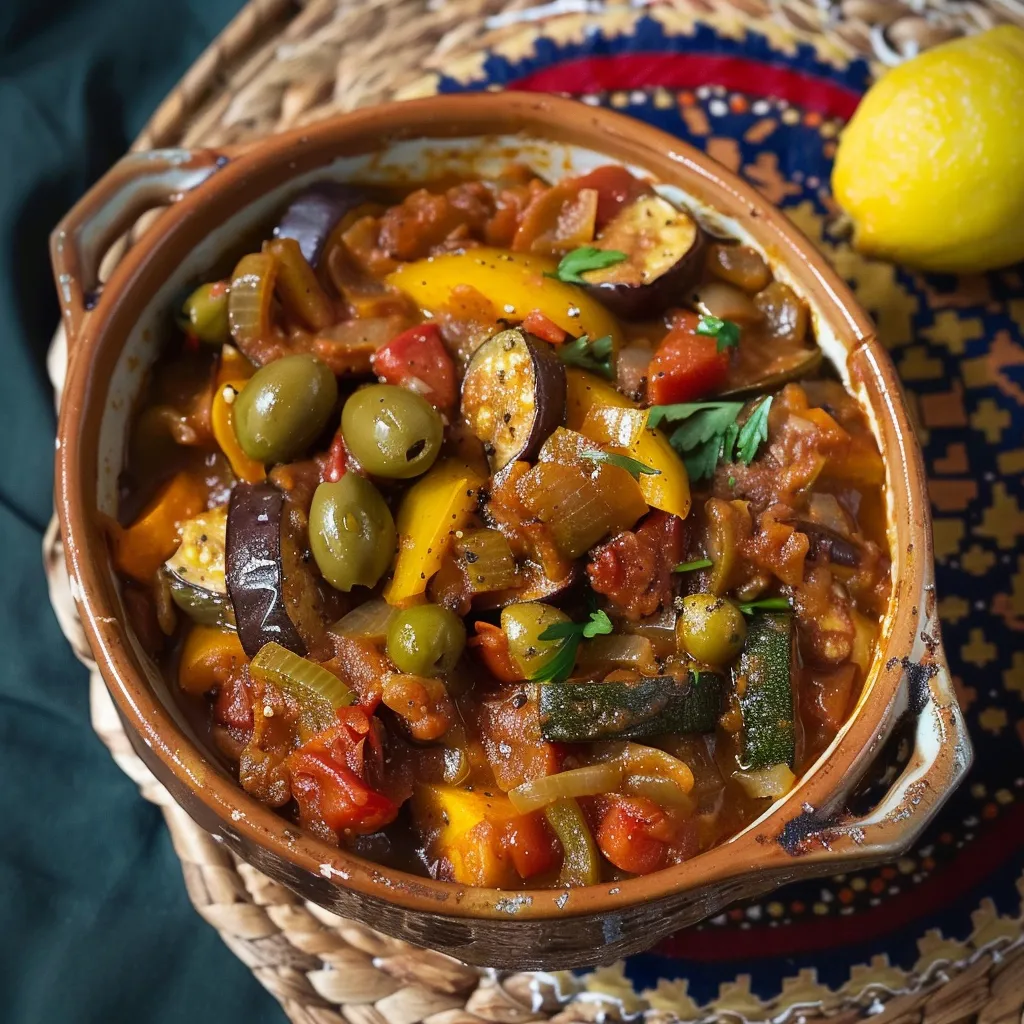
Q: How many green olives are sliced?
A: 0